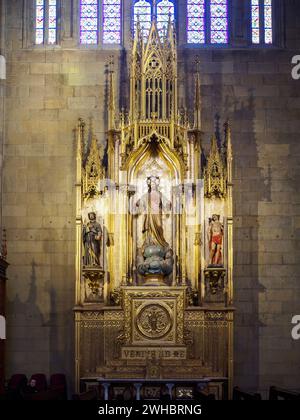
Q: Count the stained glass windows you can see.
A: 10